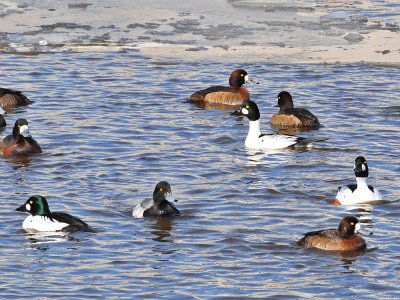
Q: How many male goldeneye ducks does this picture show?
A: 3